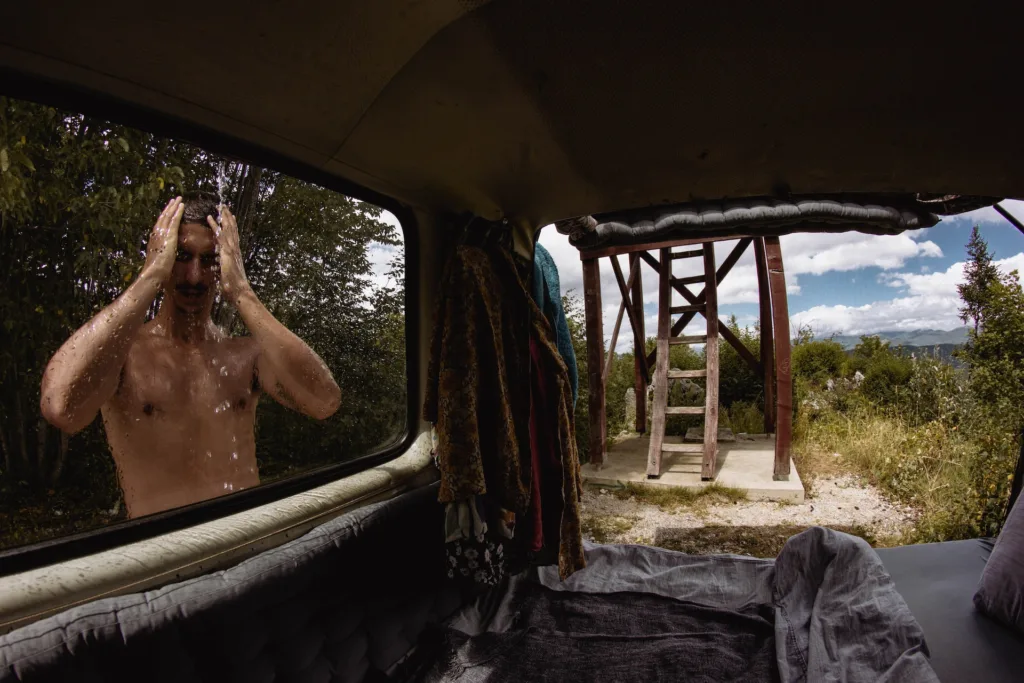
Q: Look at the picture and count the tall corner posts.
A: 4